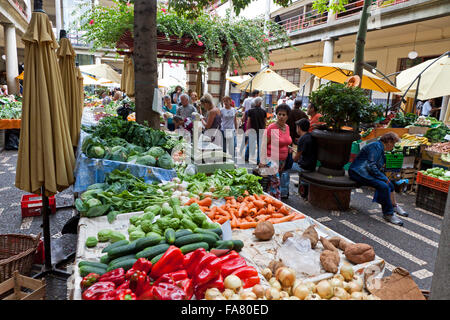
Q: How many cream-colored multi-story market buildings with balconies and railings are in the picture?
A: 1